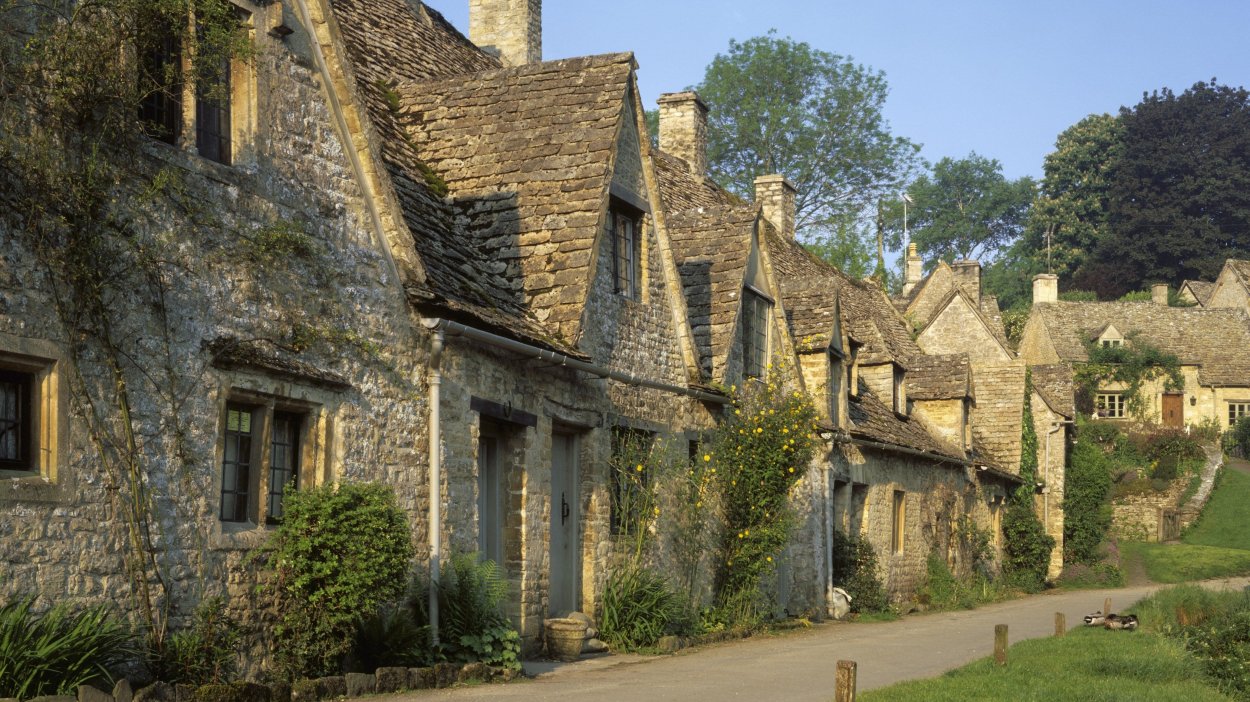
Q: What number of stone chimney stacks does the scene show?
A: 7